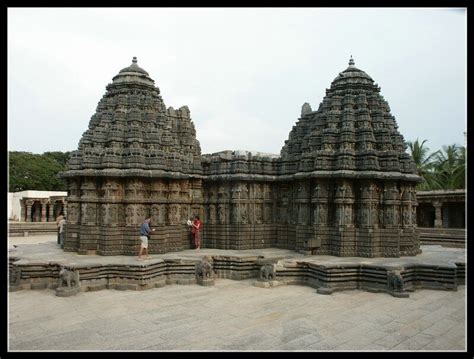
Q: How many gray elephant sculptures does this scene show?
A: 4